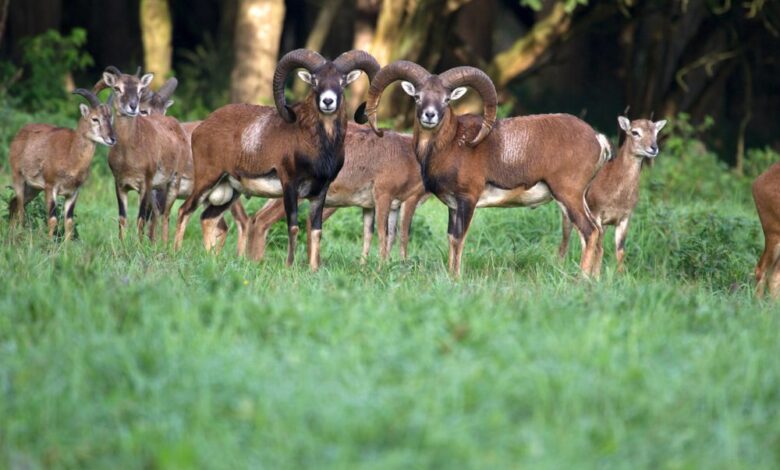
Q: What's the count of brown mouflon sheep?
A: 8